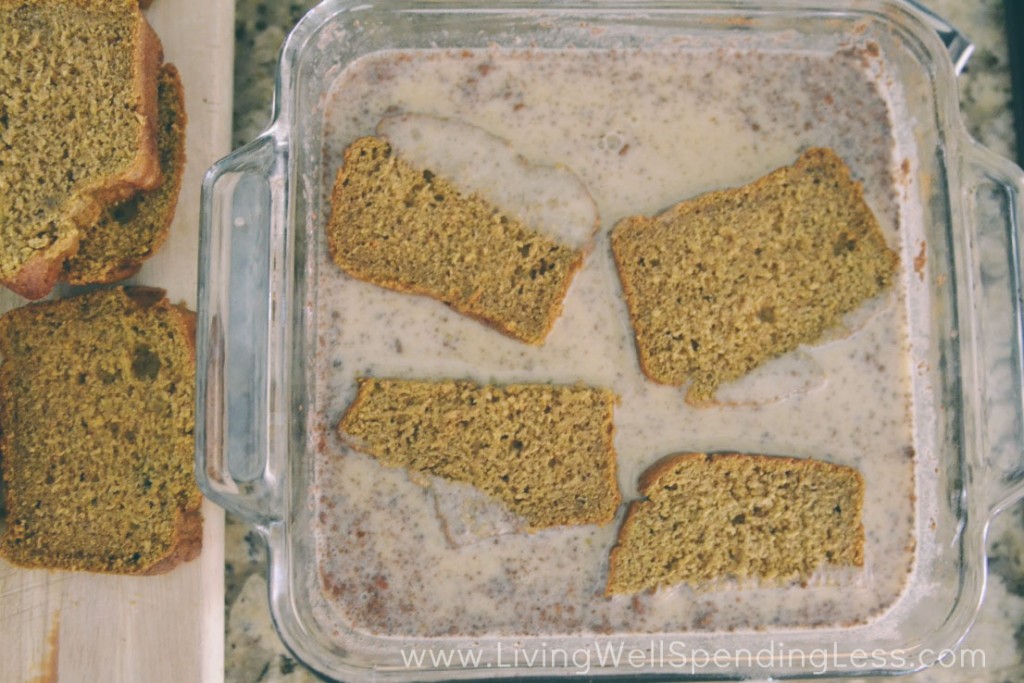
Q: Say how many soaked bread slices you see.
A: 4